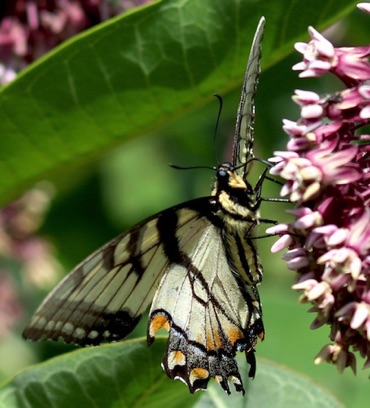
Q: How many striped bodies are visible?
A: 1